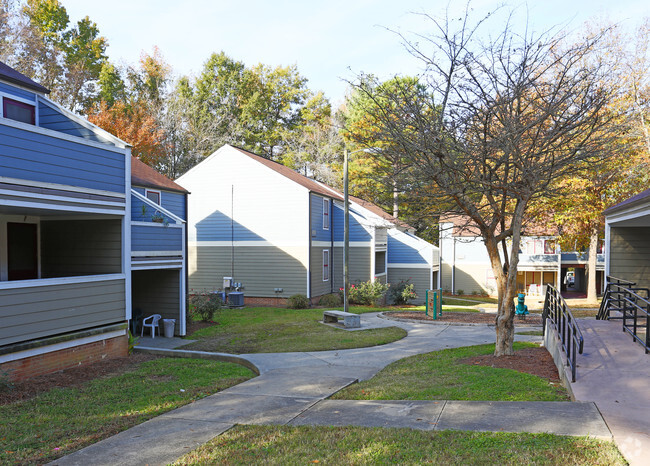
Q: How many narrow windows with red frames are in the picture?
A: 2